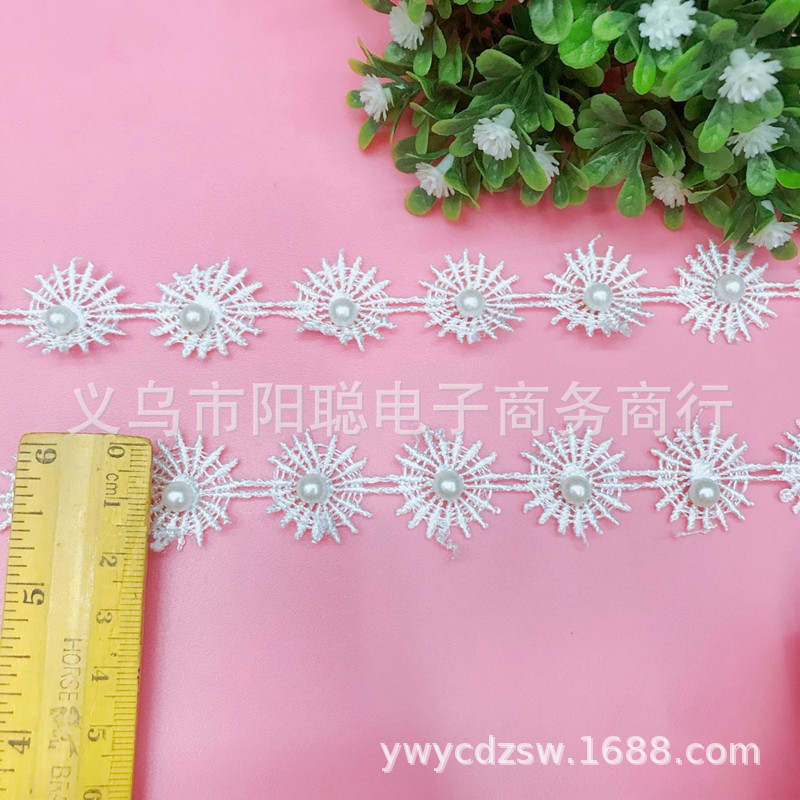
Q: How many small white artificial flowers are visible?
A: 10